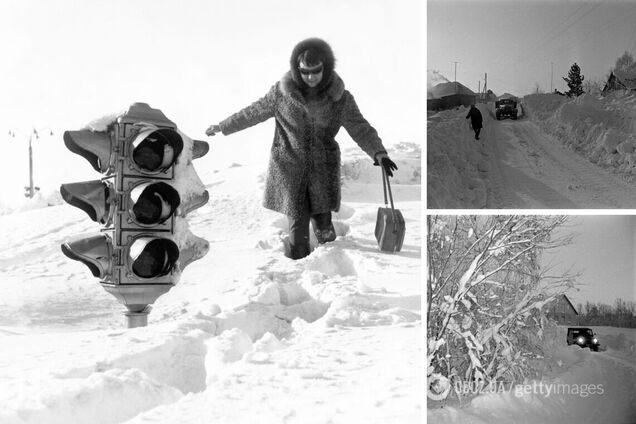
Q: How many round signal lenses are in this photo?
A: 3